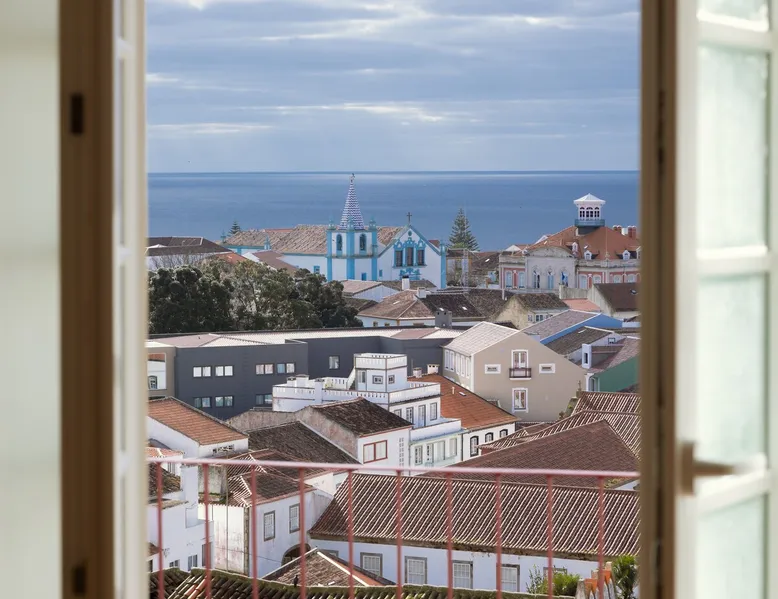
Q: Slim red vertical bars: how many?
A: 10